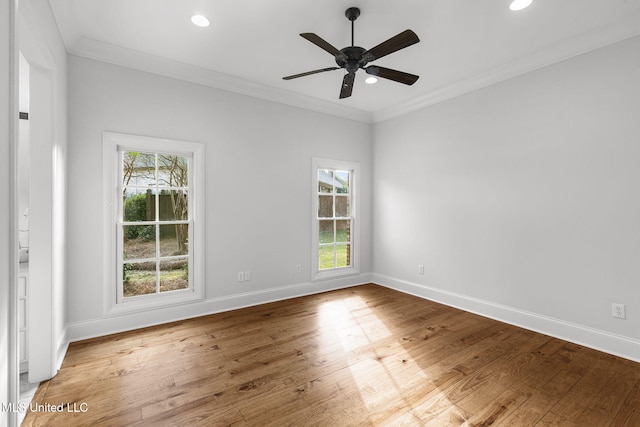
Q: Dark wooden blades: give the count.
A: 5